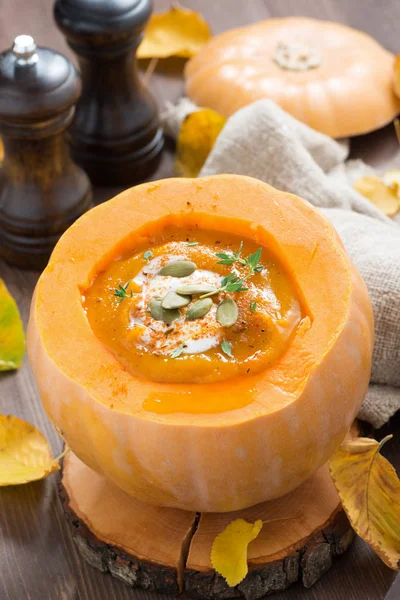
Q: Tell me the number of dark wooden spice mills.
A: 2